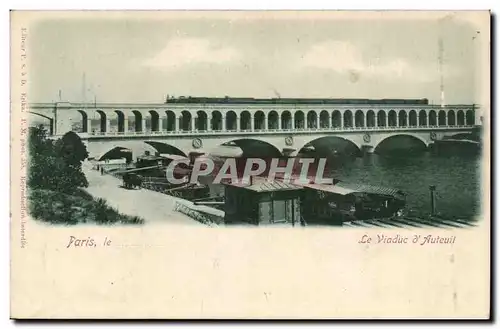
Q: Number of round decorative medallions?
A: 4